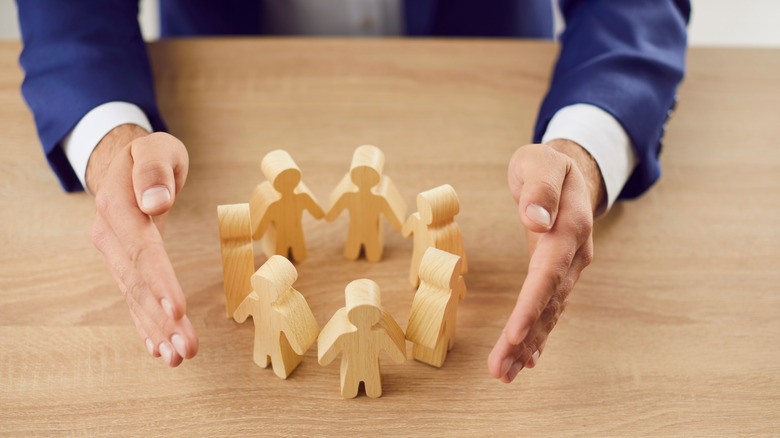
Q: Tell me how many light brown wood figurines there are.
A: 7